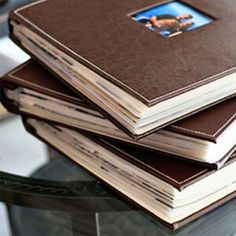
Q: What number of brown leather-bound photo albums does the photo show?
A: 3